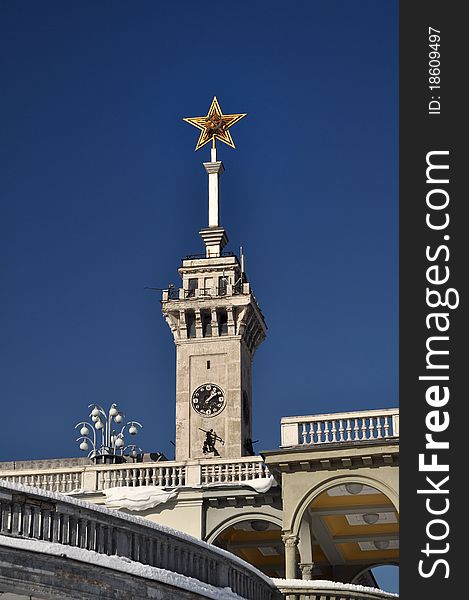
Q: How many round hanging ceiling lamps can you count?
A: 4